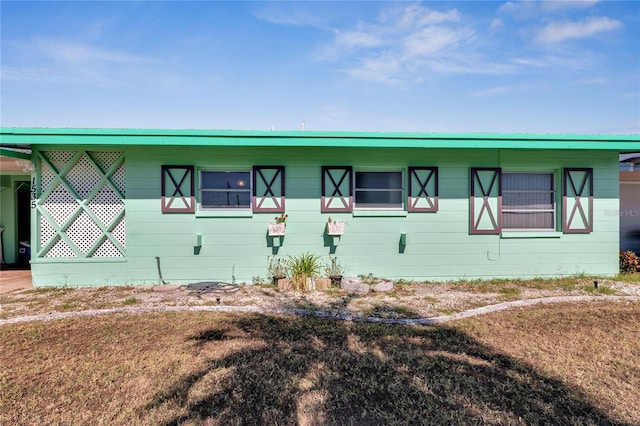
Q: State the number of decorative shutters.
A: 6